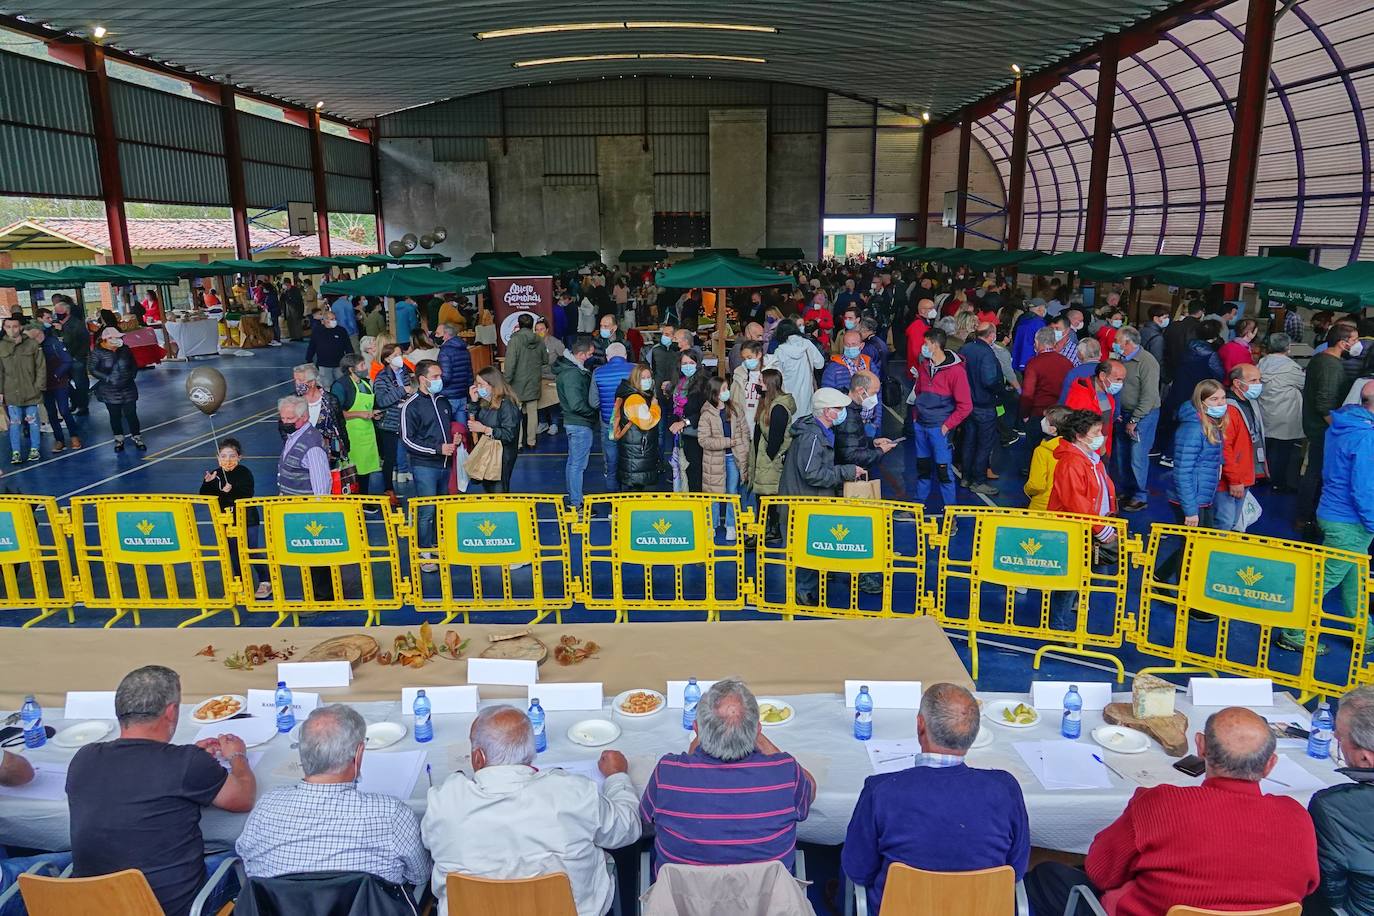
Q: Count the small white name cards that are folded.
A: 10